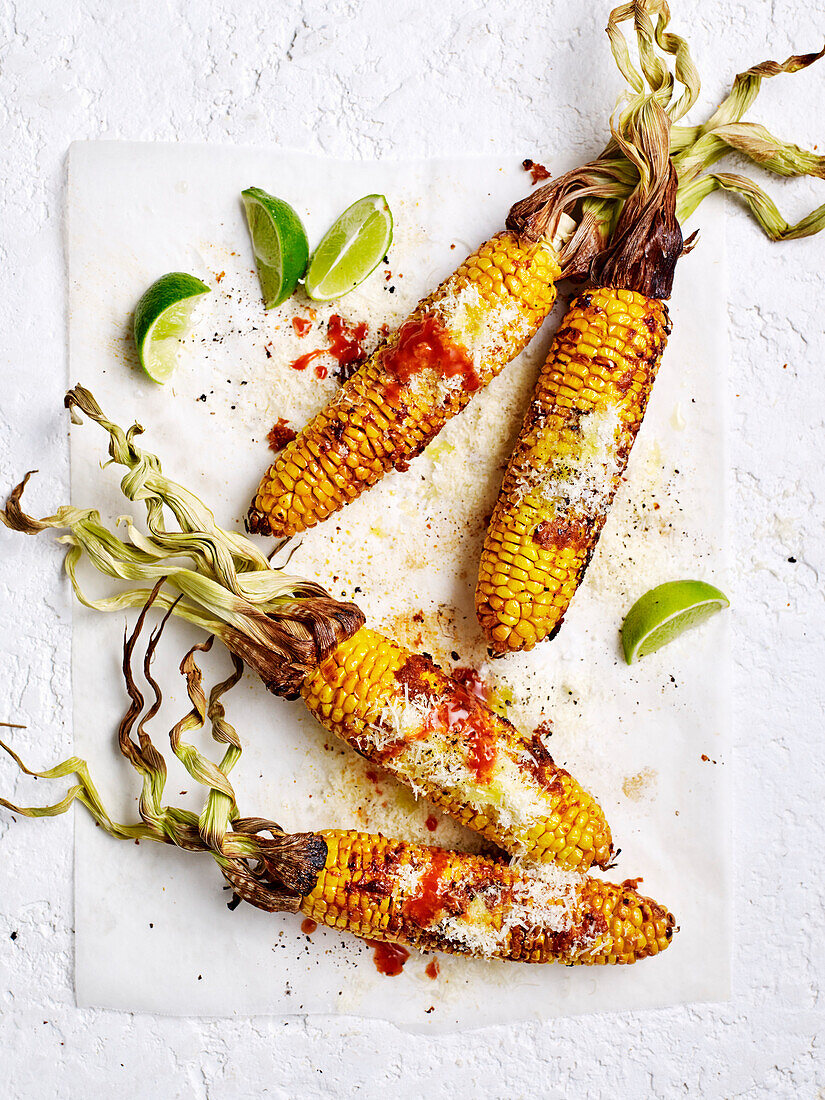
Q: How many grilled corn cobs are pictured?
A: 4